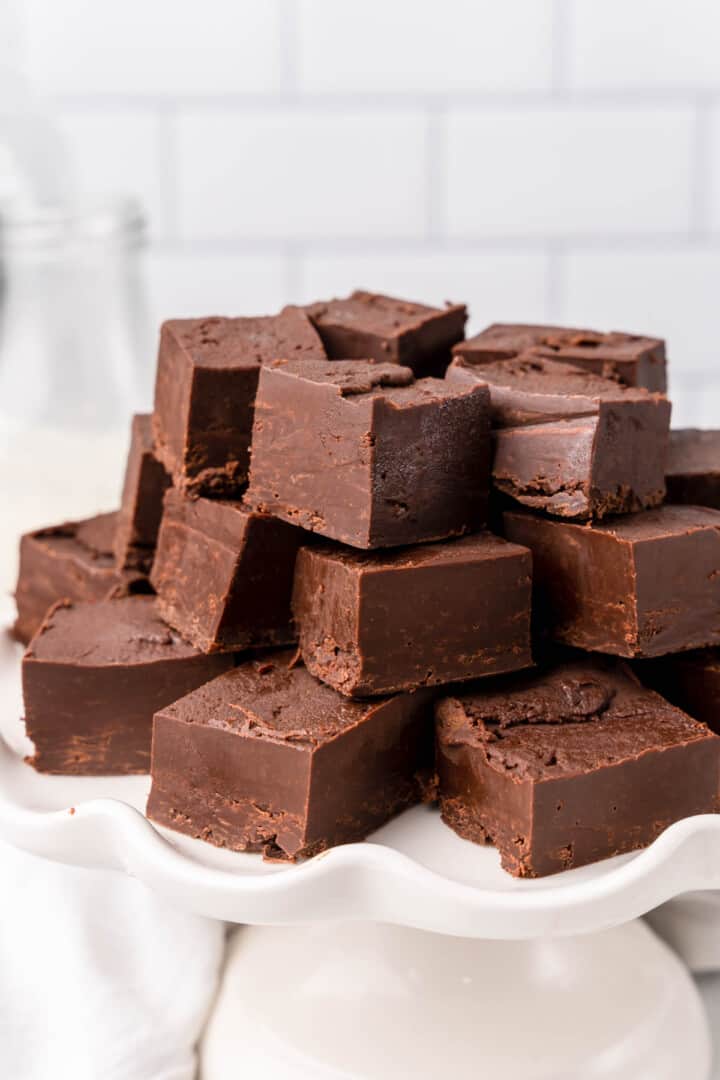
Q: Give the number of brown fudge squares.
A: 15